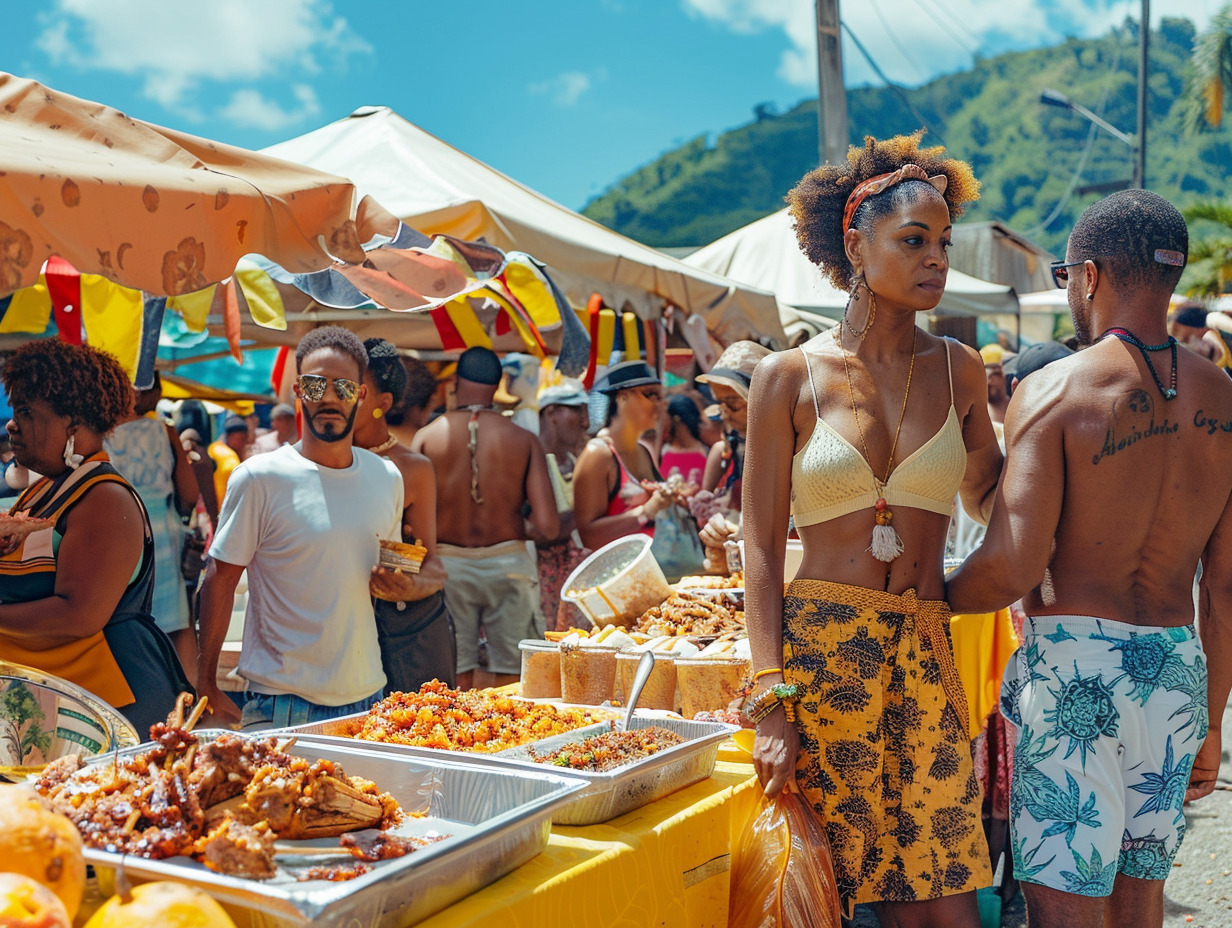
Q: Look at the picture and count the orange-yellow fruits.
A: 3